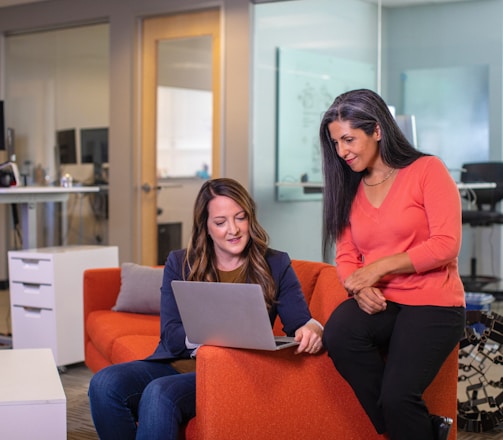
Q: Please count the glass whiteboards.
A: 2